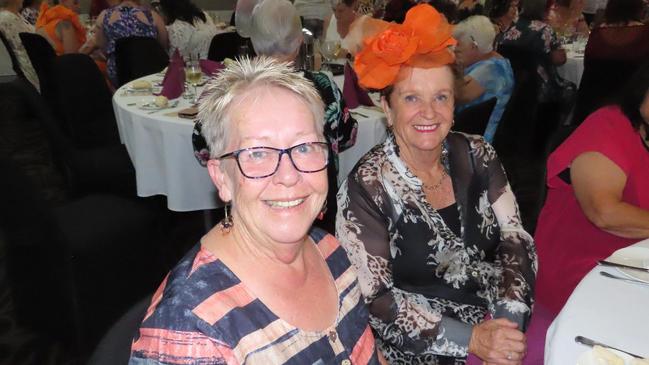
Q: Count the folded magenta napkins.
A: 3